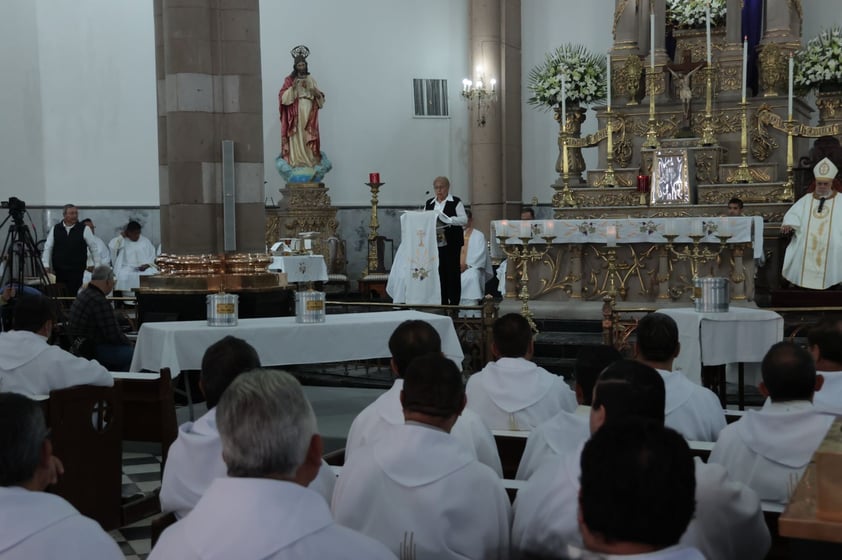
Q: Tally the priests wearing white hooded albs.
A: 13